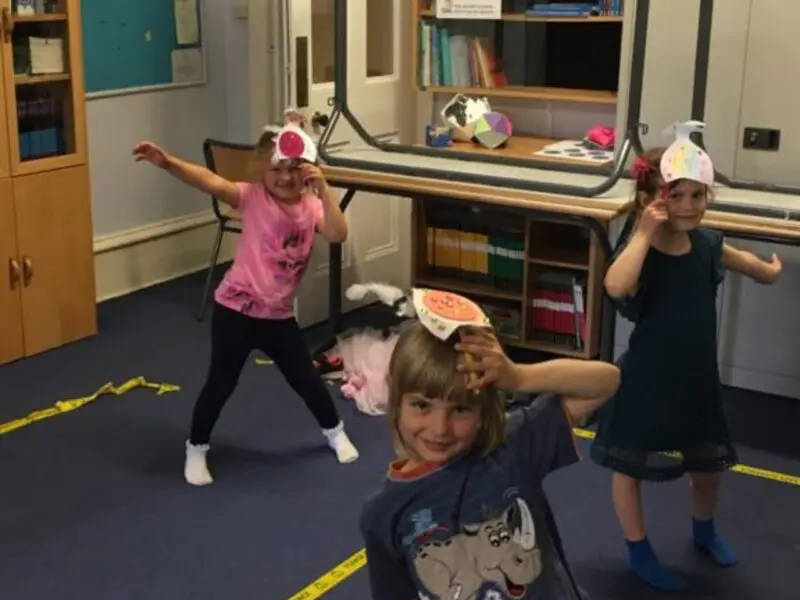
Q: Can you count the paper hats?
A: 3